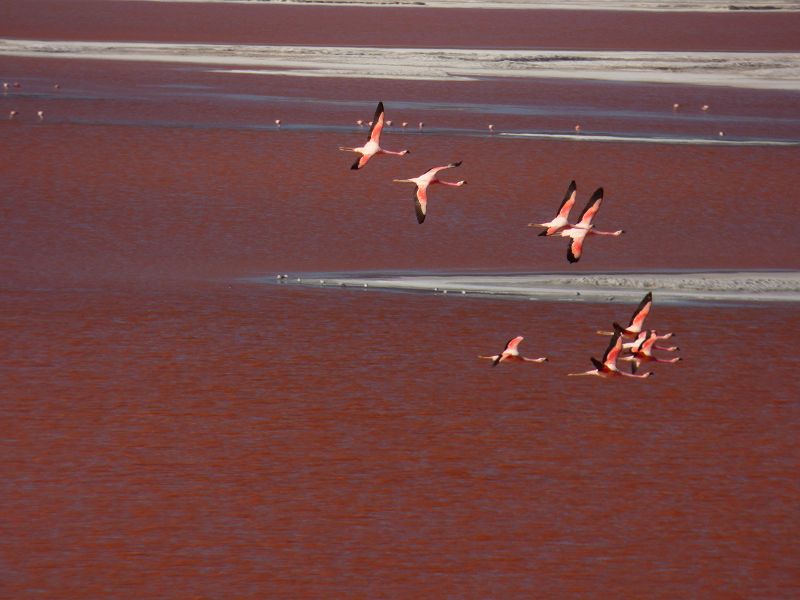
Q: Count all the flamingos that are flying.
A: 9